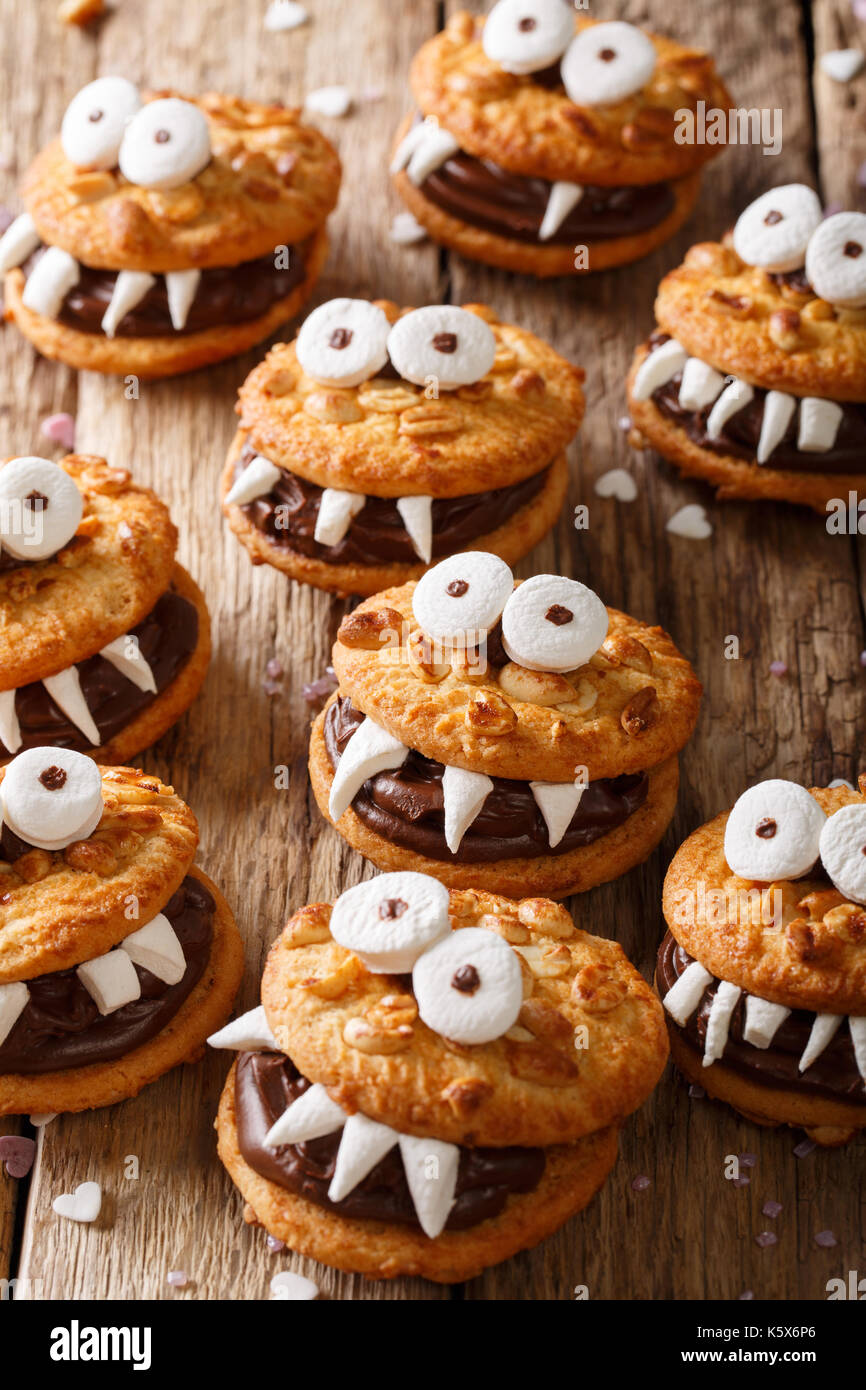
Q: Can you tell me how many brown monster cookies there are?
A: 9